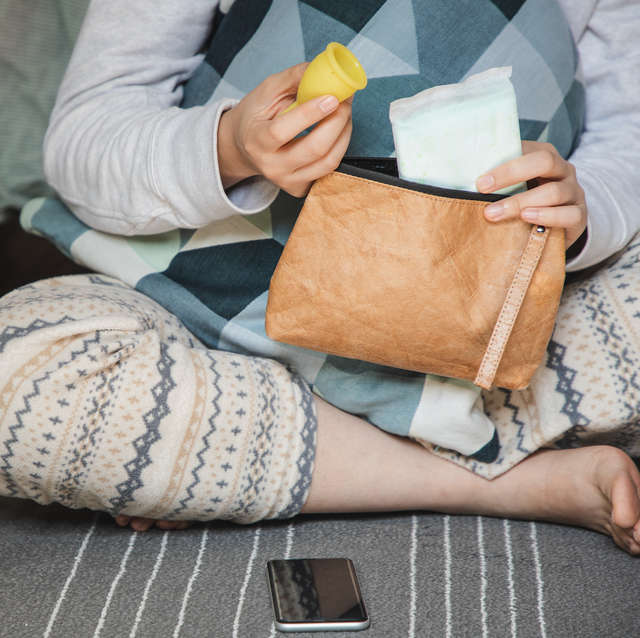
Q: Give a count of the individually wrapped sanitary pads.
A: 1